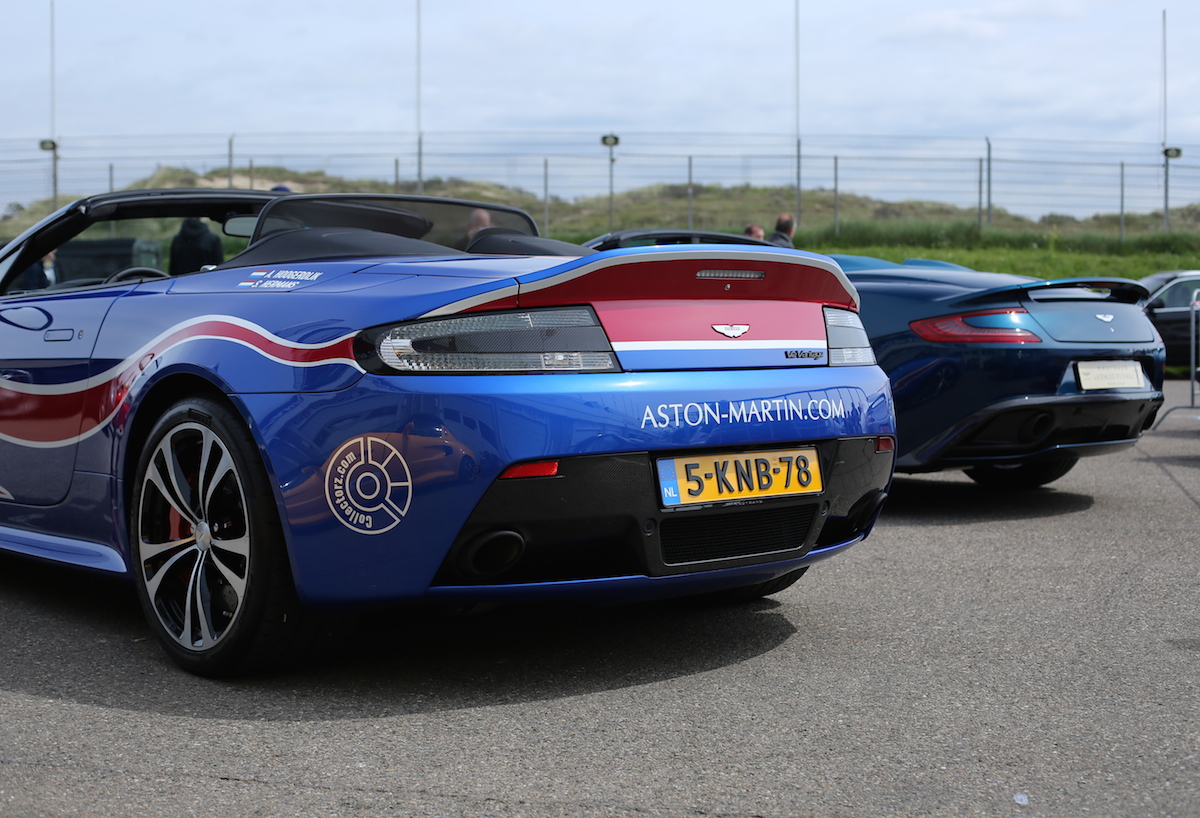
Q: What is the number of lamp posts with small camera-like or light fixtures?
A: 3